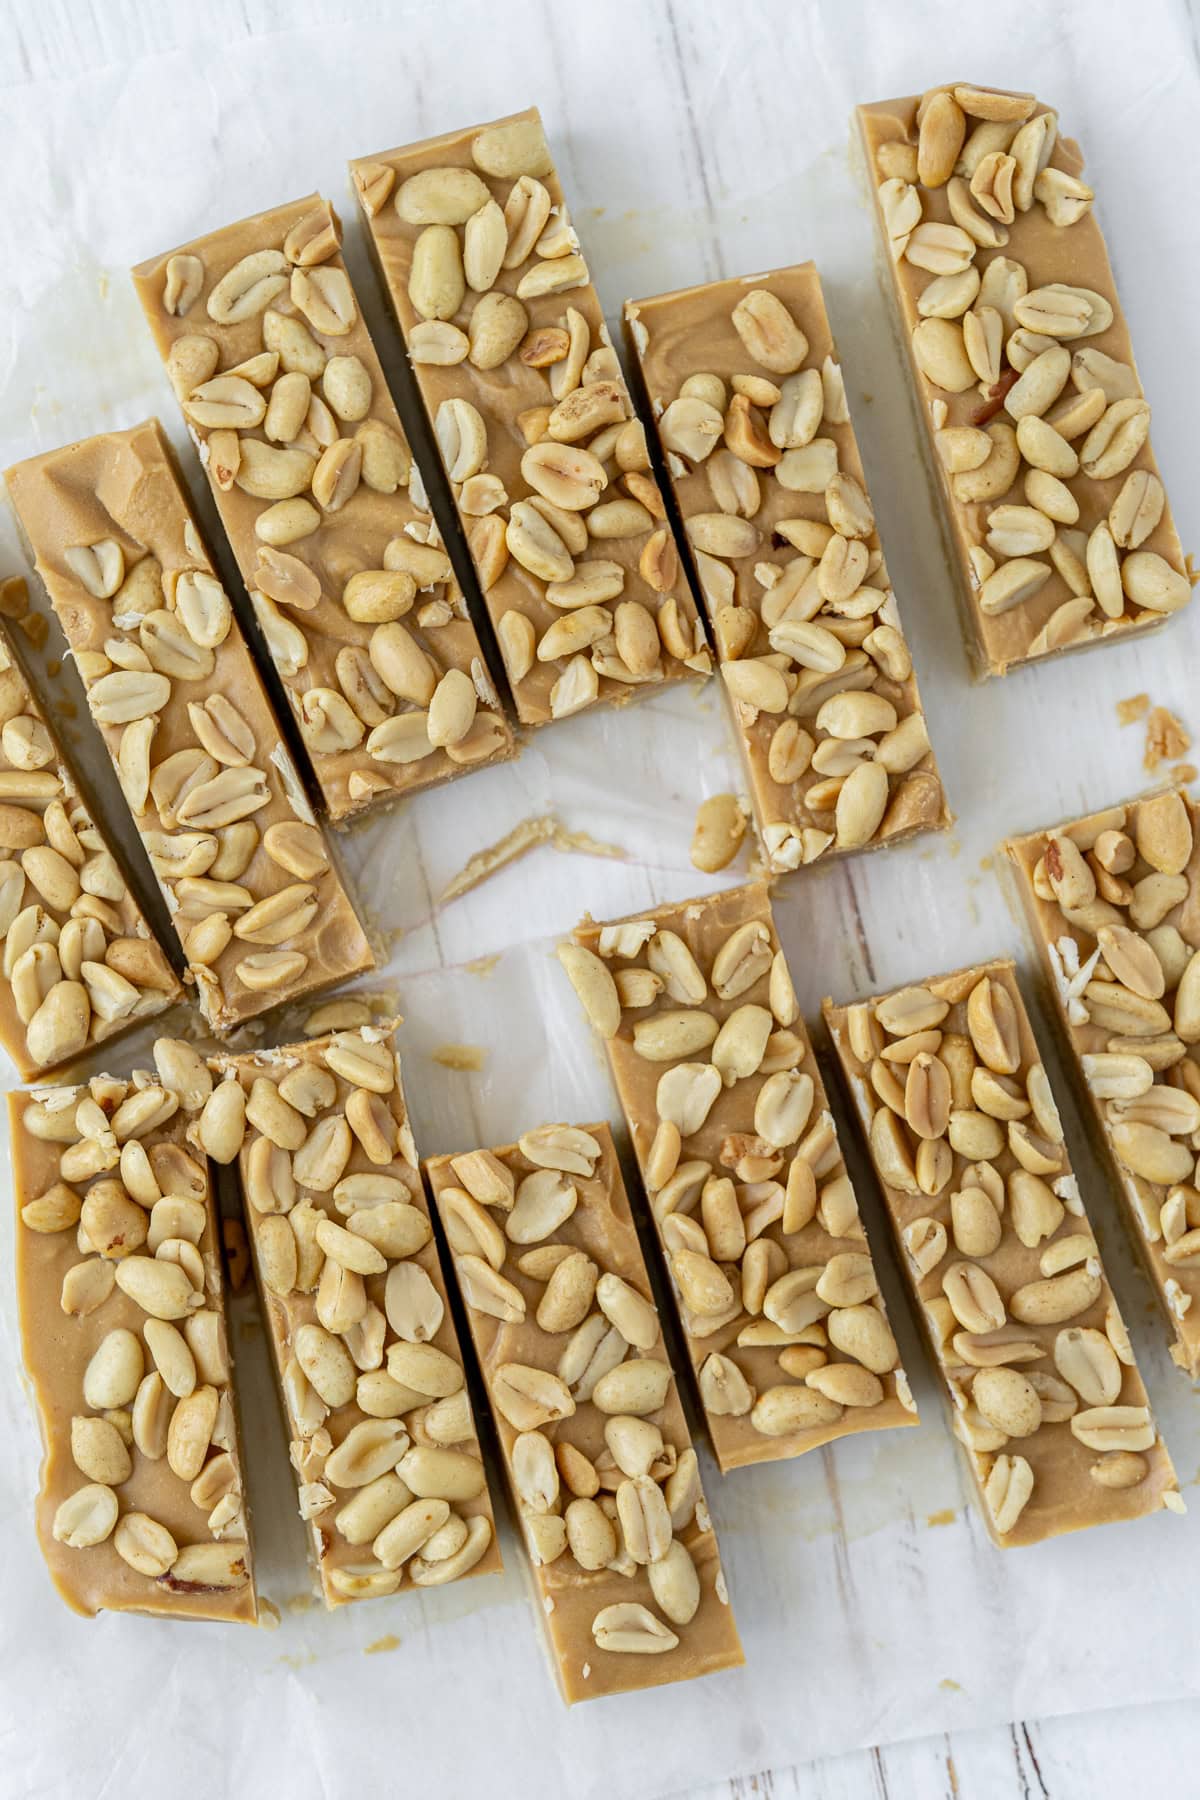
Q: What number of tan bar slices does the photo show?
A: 12